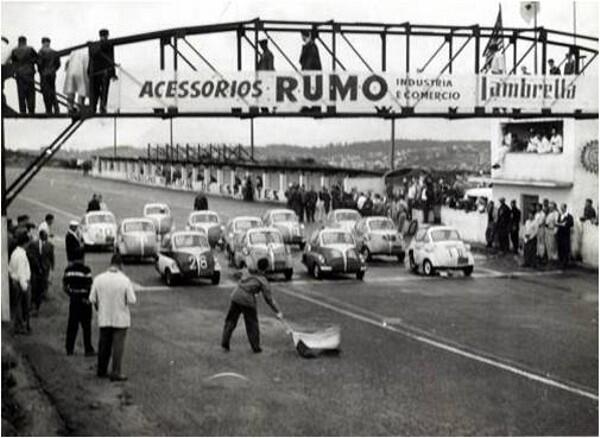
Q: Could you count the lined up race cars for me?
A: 12